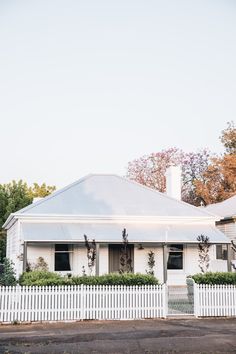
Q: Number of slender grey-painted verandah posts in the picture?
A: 4